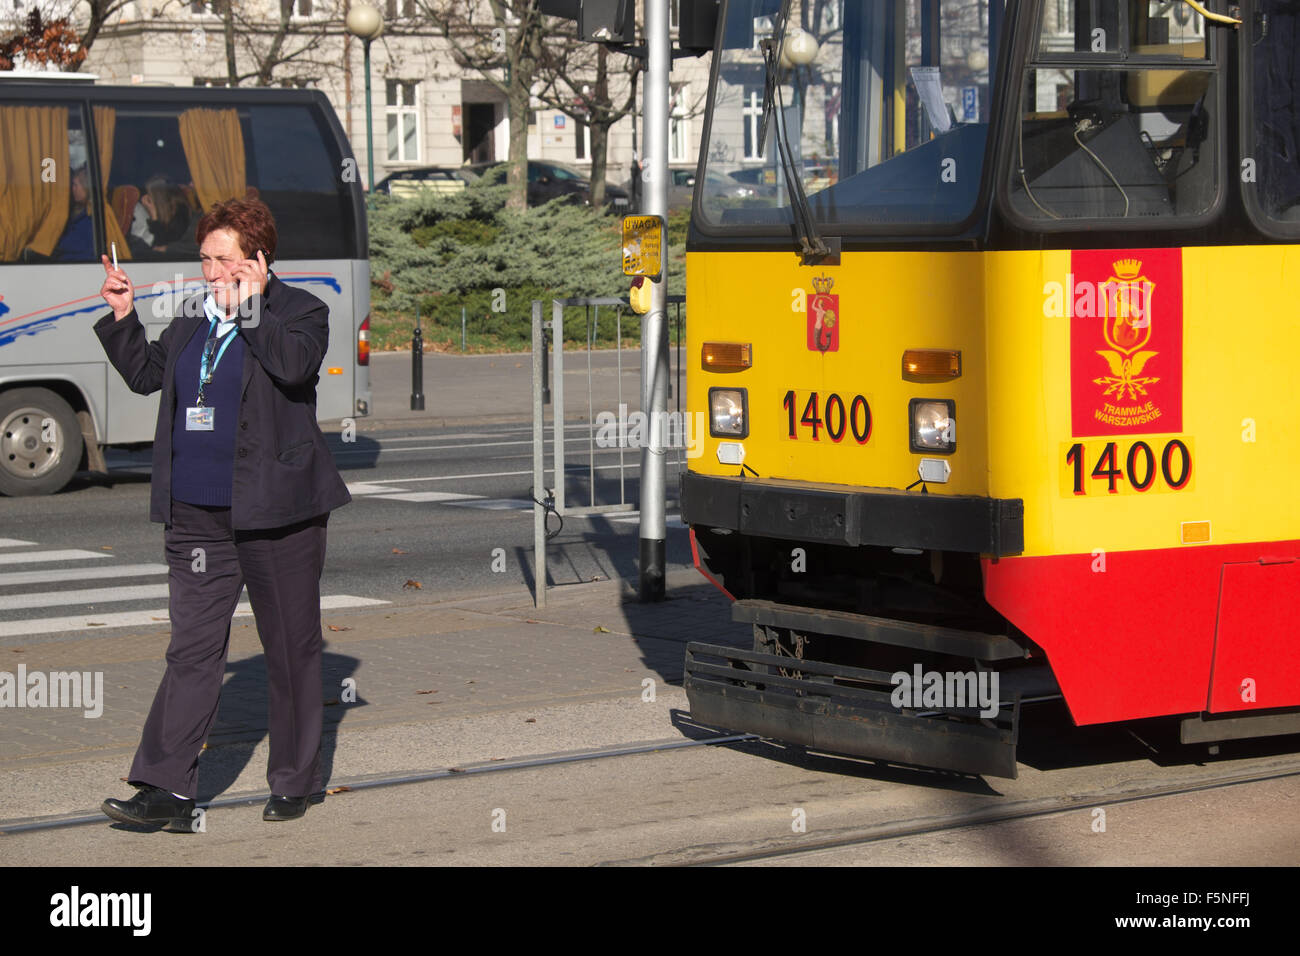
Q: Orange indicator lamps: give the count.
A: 2